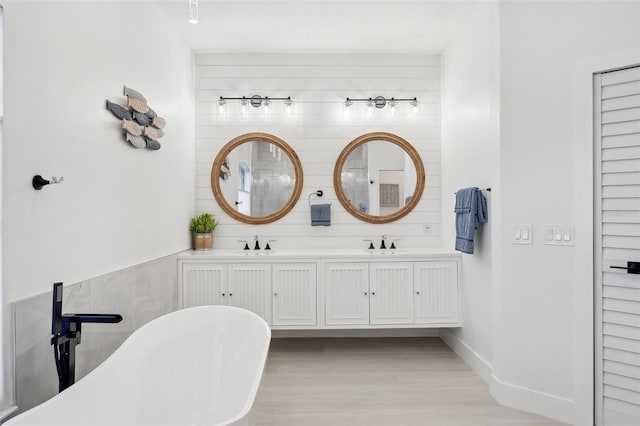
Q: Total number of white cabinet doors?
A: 6